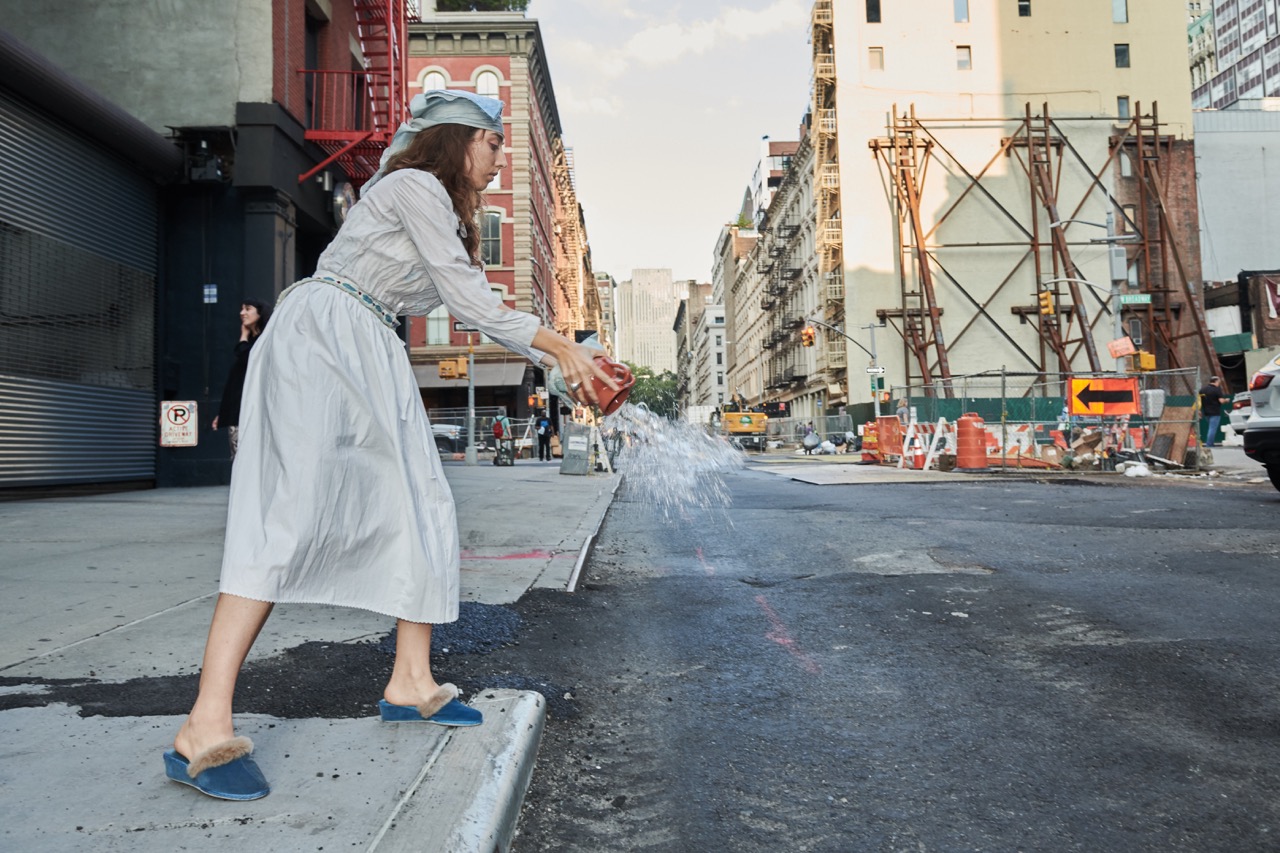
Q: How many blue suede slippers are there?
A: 2